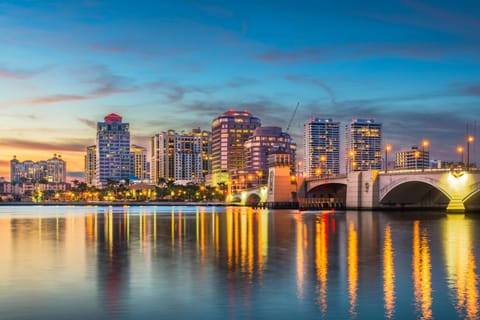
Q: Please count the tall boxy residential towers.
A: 2